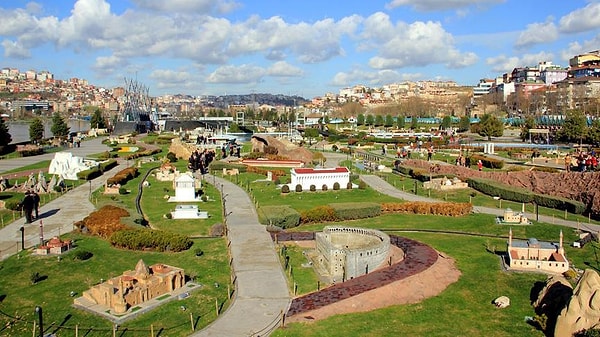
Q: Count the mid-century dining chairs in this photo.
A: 0